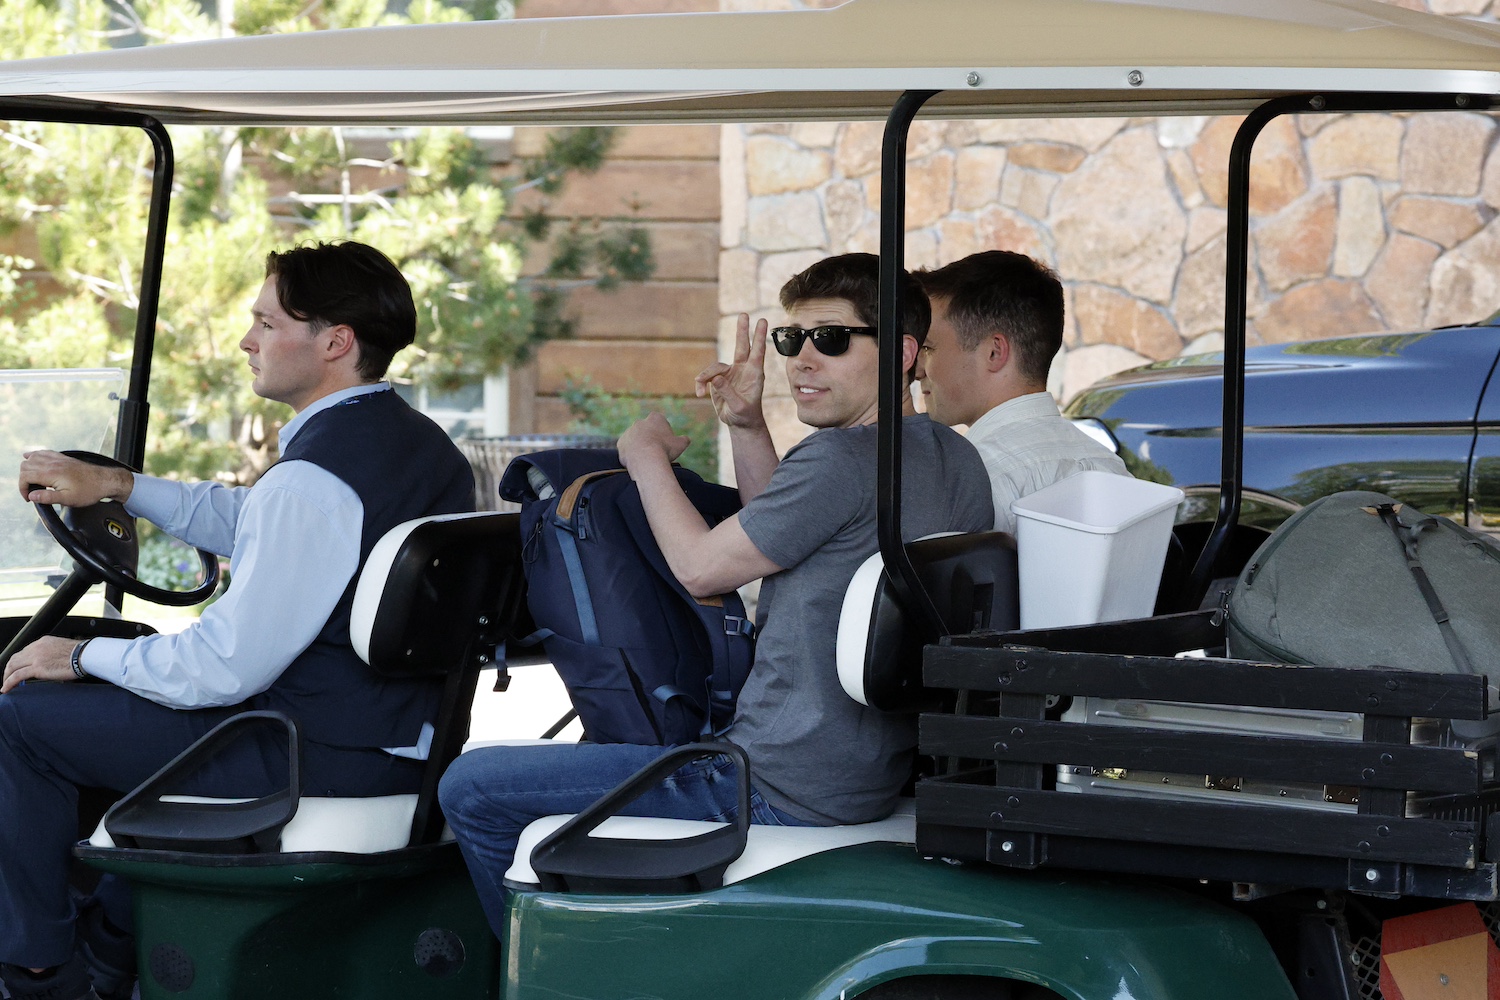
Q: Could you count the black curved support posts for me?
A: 3